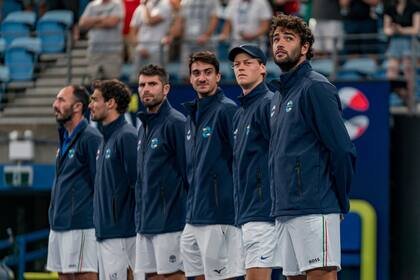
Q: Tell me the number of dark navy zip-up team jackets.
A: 6